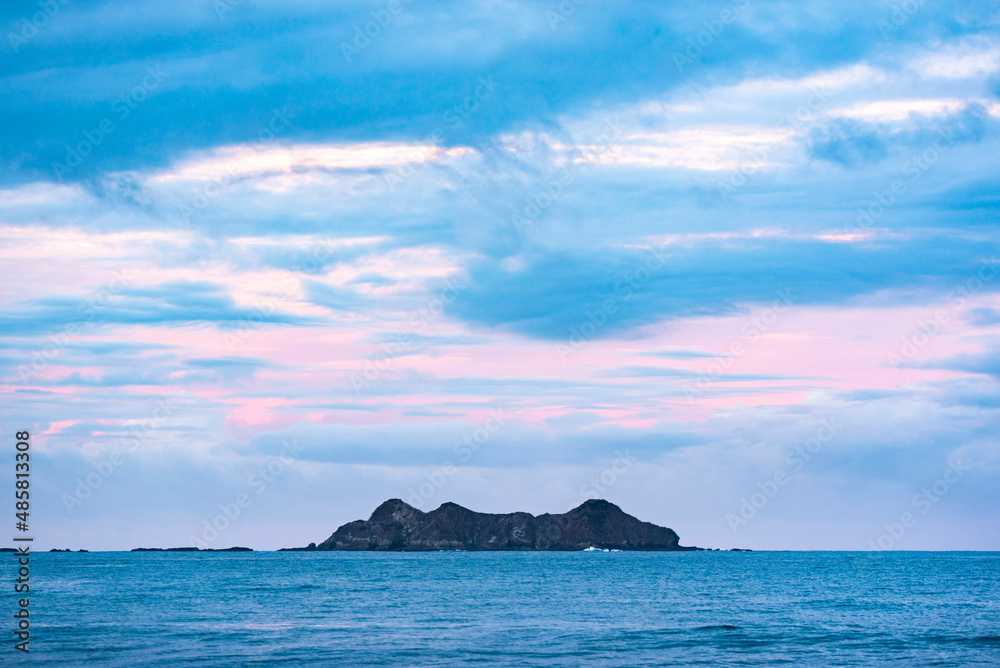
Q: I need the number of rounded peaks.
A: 3